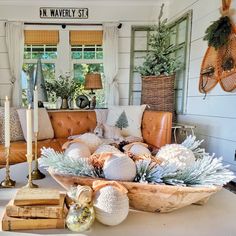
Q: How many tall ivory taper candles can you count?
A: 3